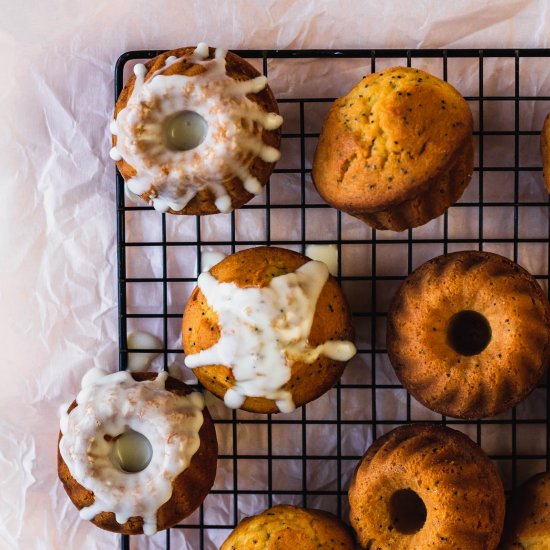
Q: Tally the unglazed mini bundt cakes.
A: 2